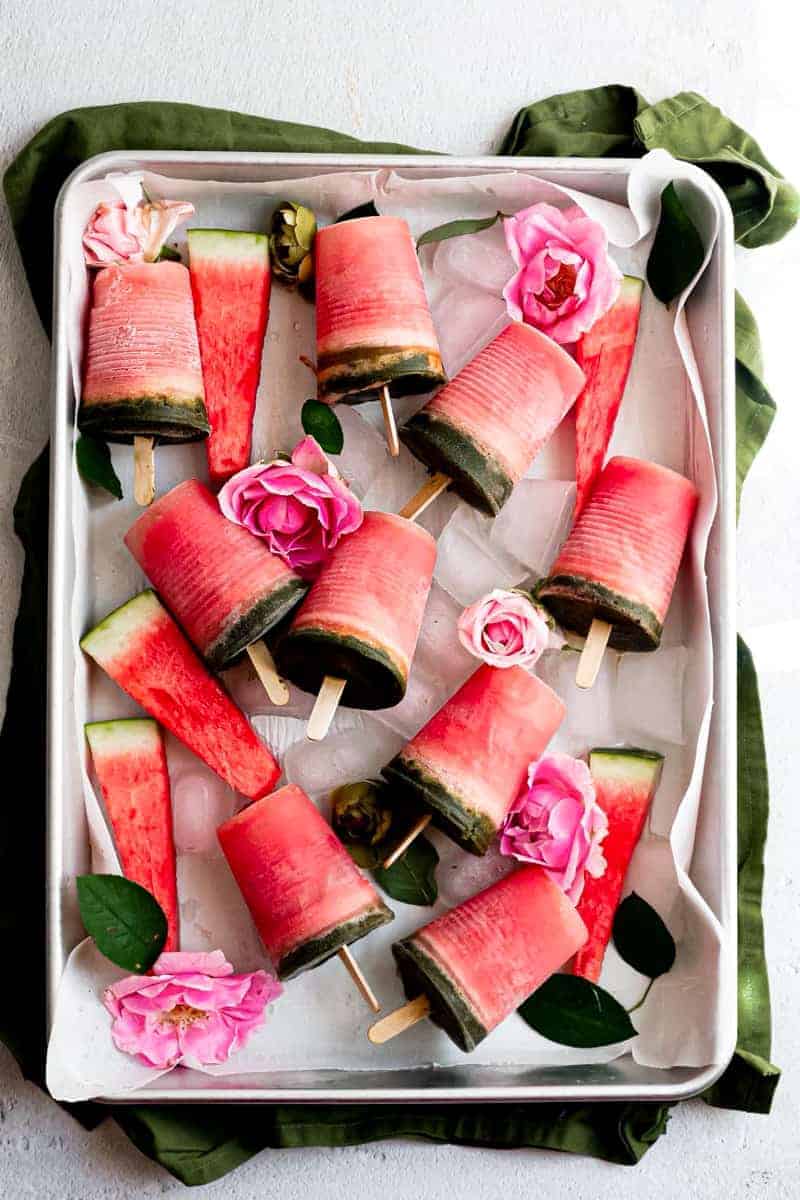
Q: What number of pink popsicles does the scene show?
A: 9